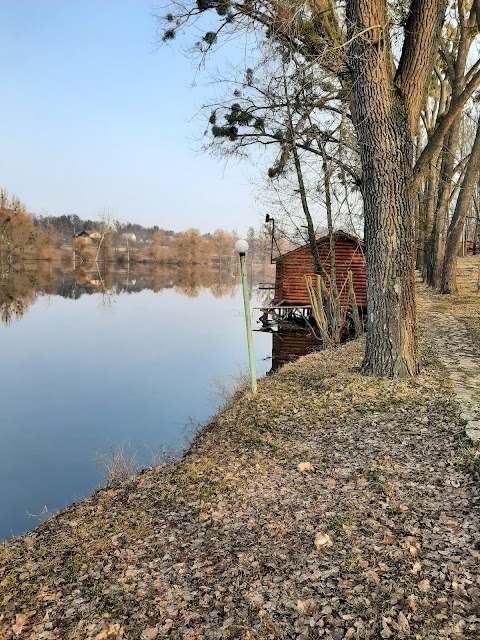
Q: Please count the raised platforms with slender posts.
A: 1